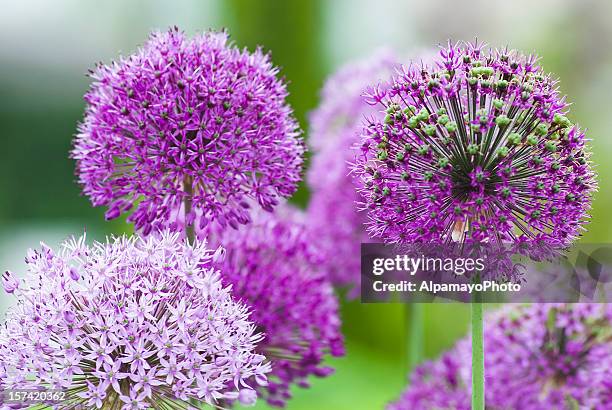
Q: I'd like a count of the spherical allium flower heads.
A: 6